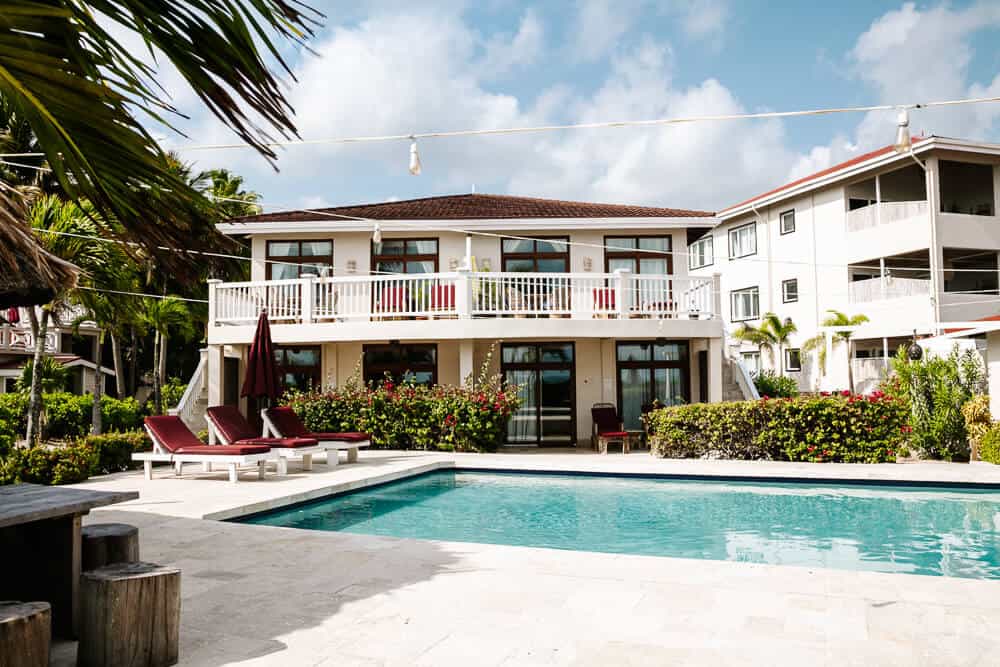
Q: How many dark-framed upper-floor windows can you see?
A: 4